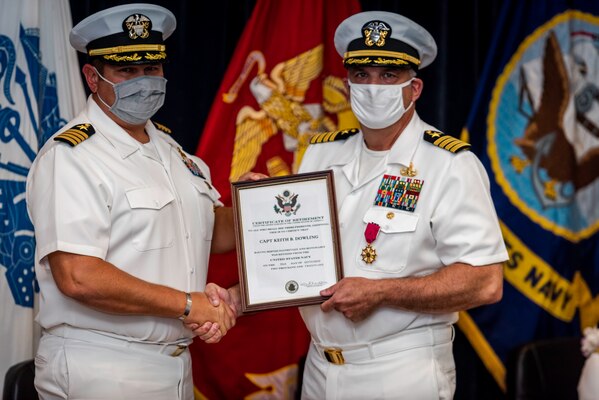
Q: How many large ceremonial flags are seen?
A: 3